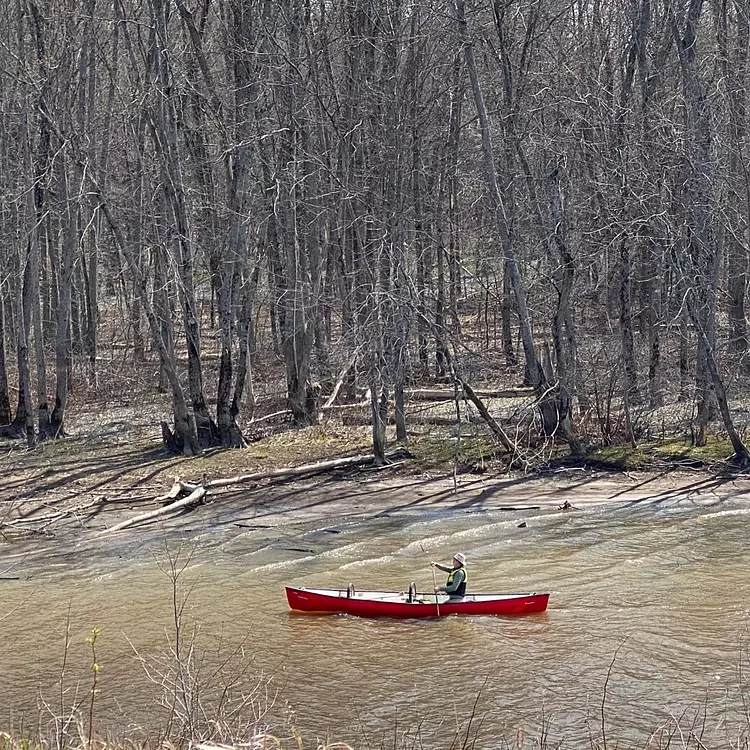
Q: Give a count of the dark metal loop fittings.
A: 2